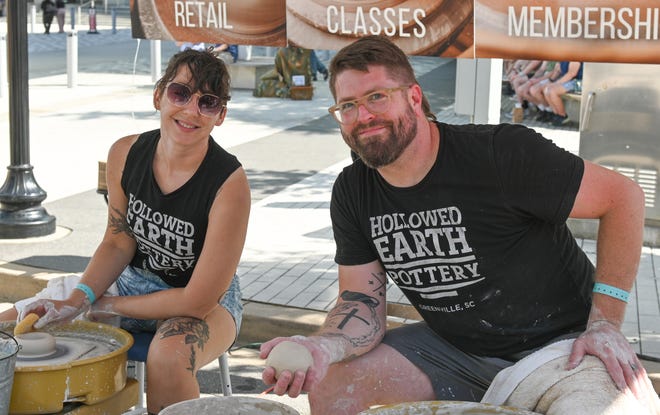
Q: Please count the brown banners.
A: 3